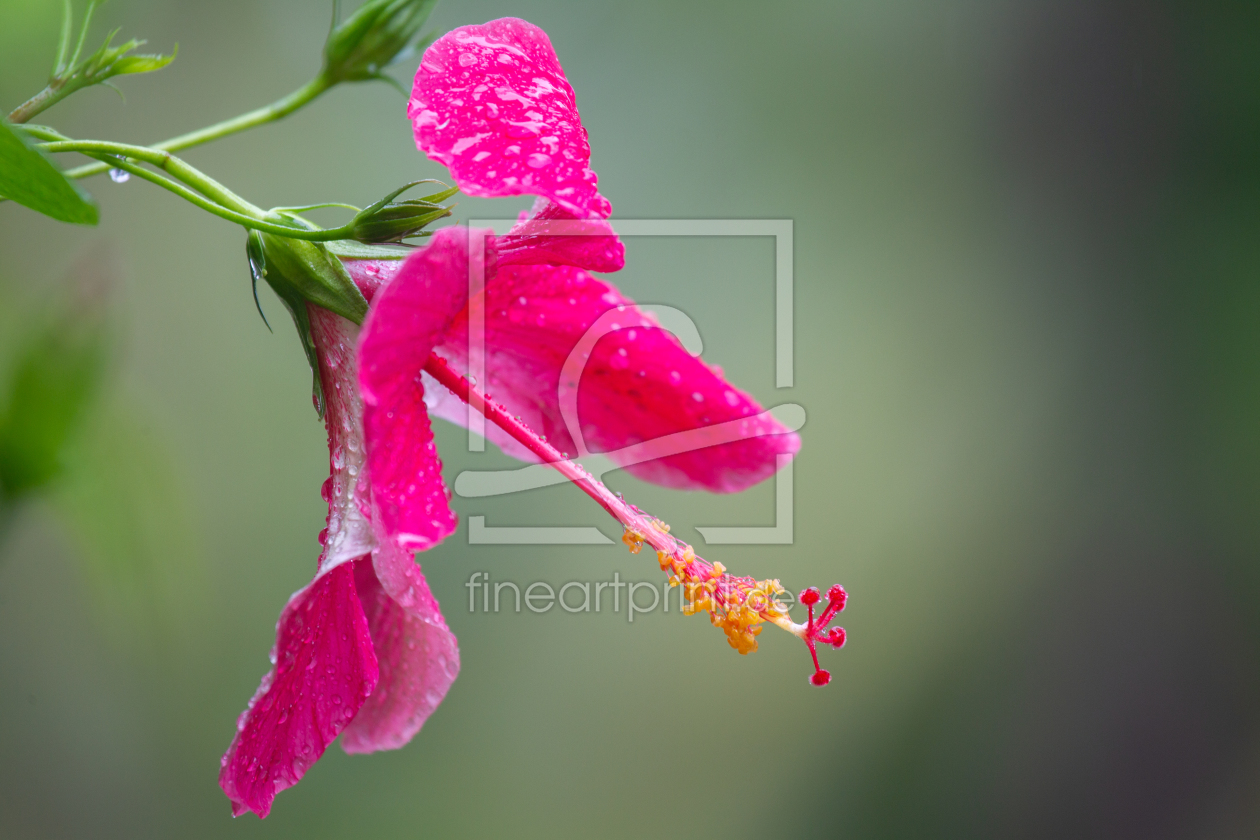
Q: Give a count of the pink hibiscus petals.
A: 5